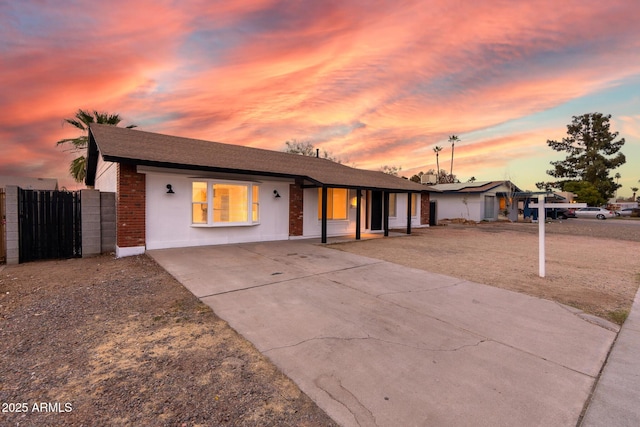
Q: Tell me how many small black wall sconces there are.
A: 2